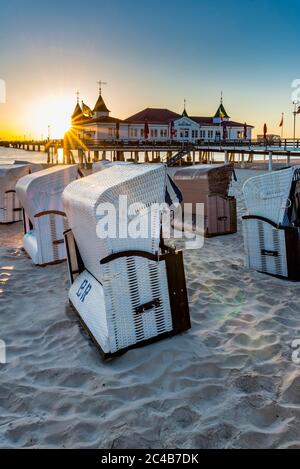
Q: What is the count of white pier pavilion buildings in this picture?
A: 1